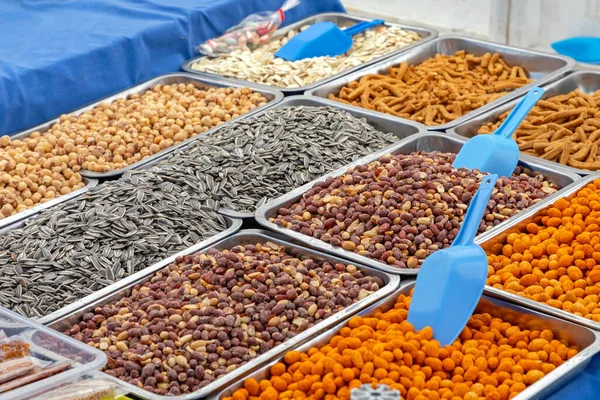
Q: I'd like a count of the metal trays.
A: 11